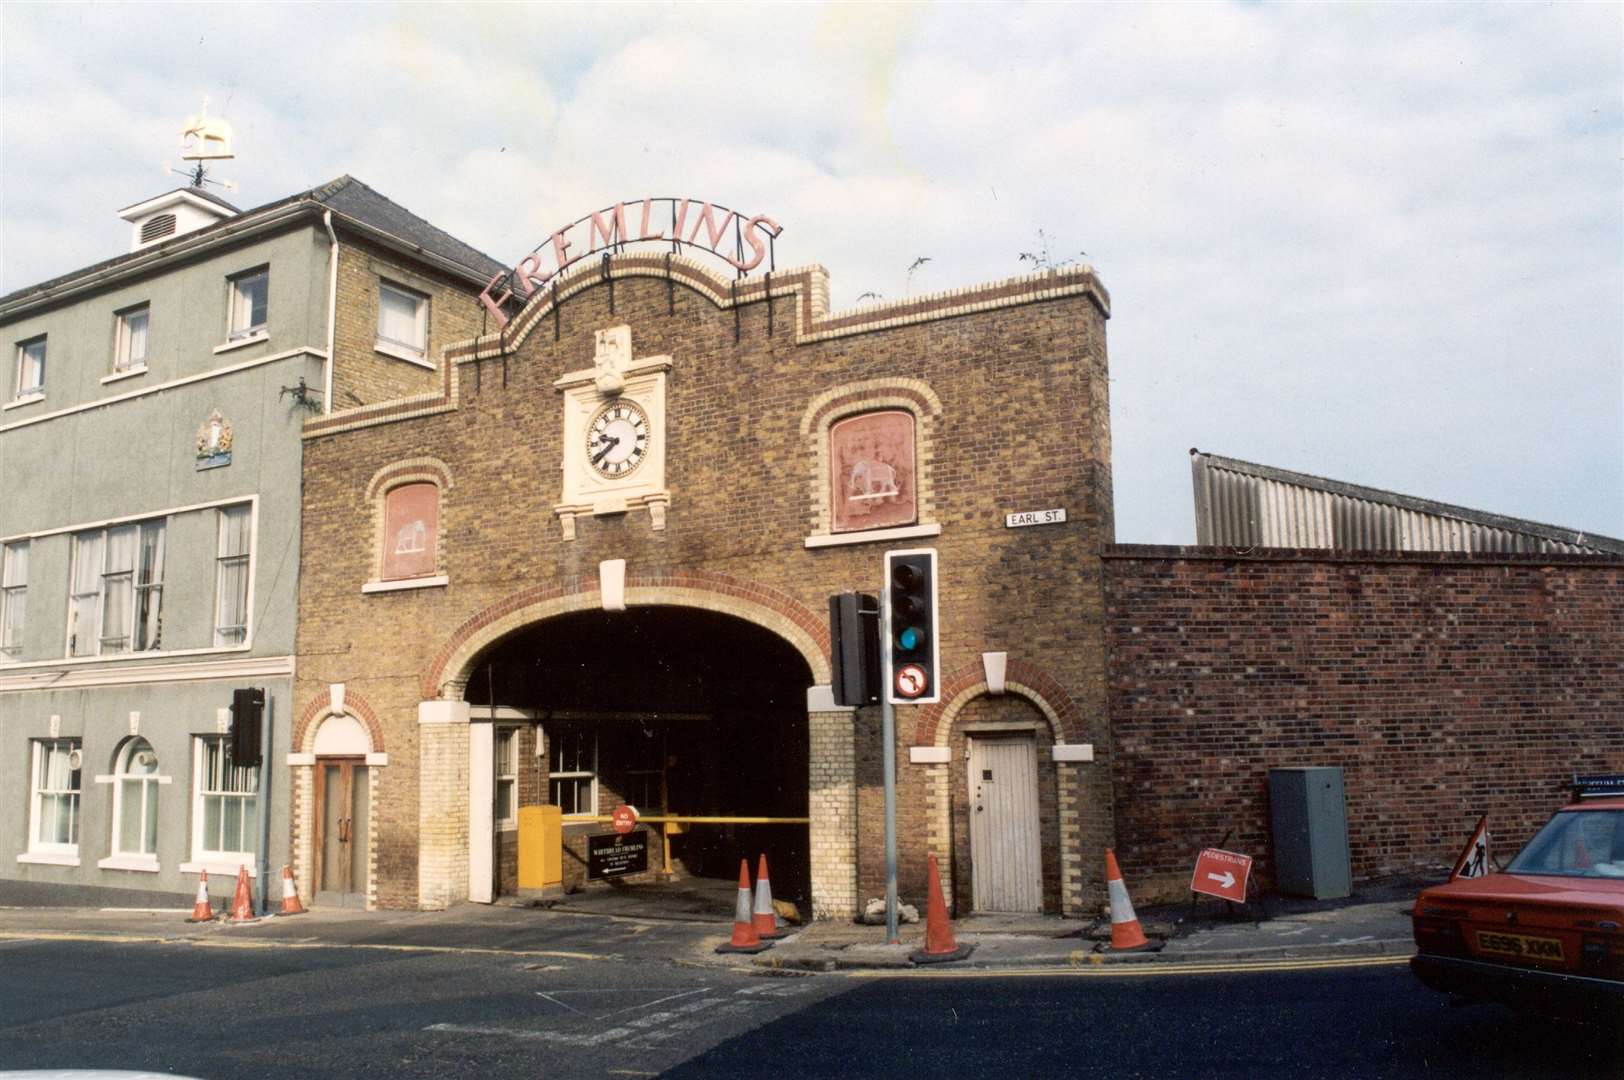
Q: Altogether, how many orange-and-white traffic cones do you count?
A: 5